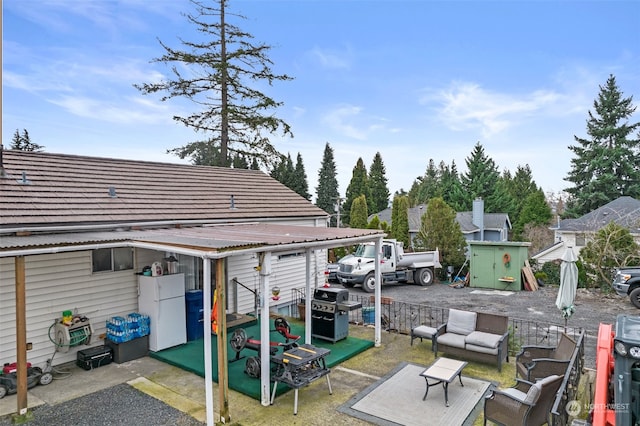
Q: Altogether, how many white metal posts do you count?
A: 4